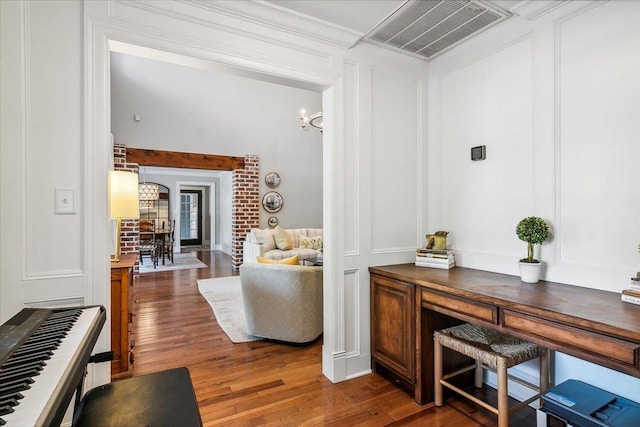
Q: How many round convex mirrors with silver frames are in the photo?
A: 3